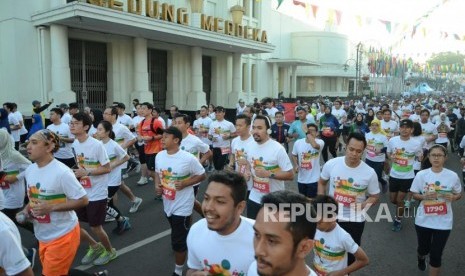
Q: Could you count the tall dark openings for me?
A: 3